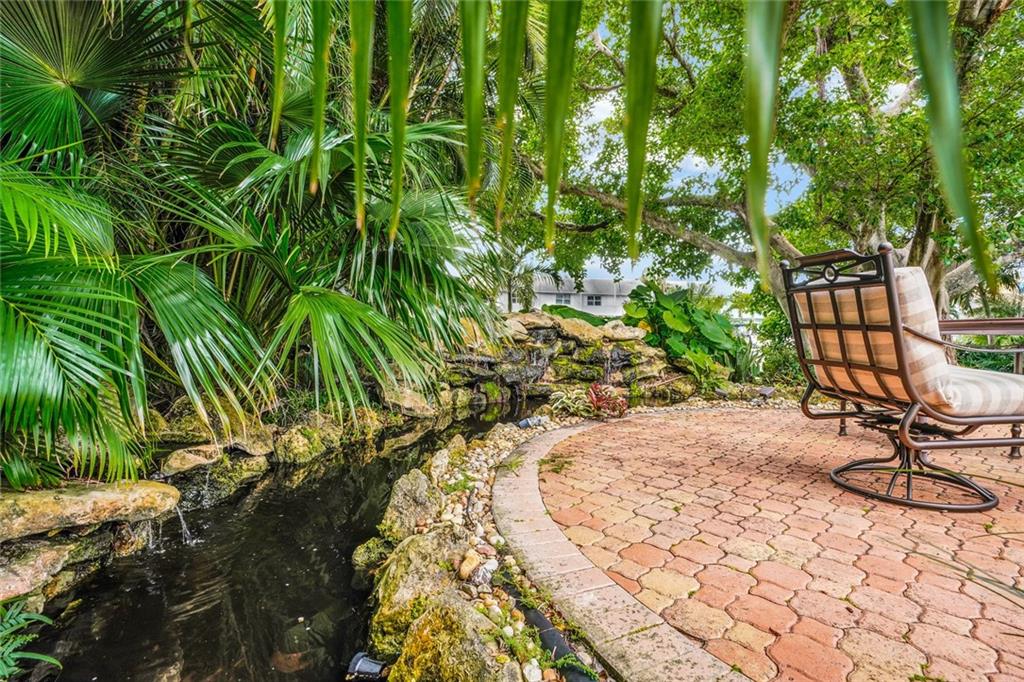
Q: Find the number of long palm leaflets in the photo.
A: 10